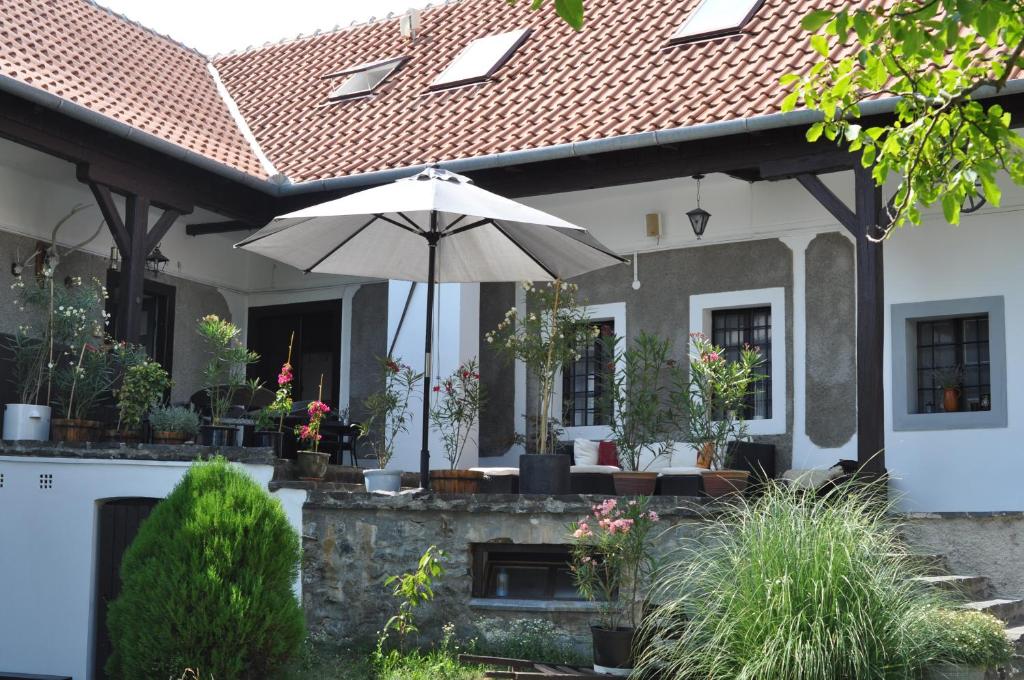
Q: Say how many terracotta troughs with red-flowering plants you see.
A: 2